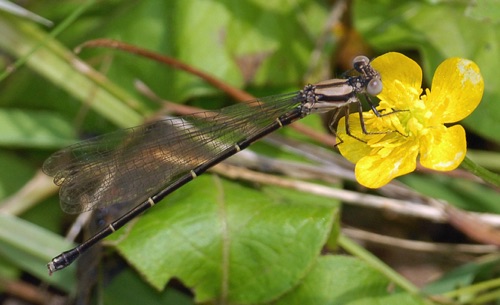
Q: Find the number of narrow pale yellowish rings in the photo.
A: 5